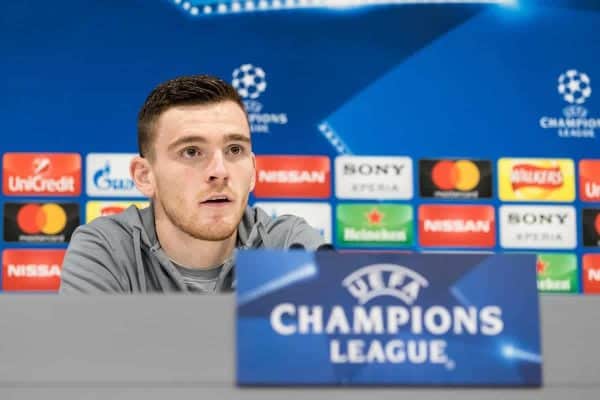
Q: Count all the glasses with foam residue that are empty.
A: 0